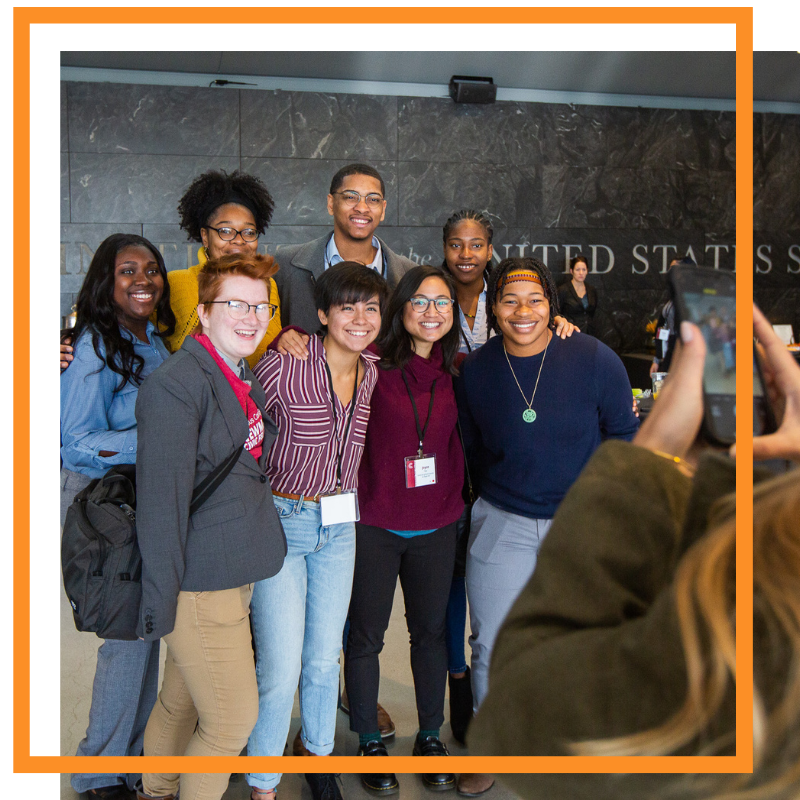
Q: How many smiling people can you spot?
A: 8